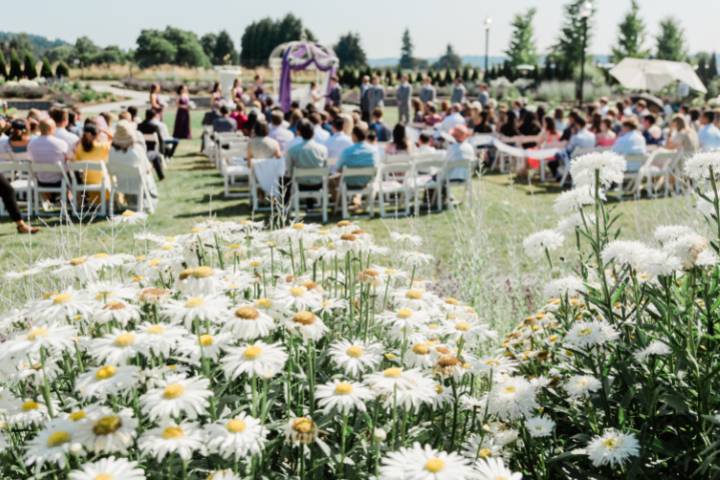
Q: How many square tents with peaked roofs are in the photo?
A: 0